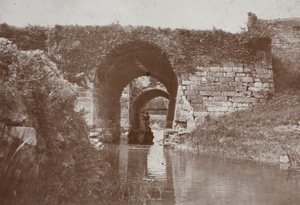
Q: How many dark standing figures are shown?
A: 1